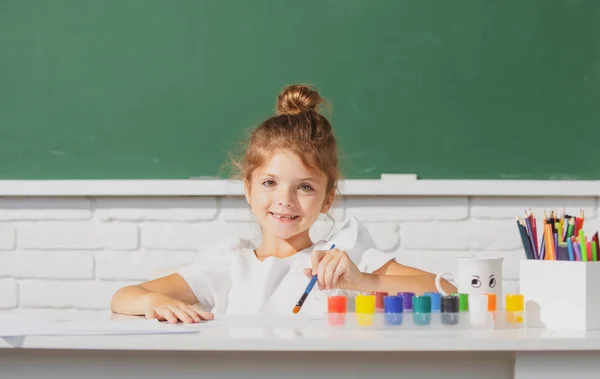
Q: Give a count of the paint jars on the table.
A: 12